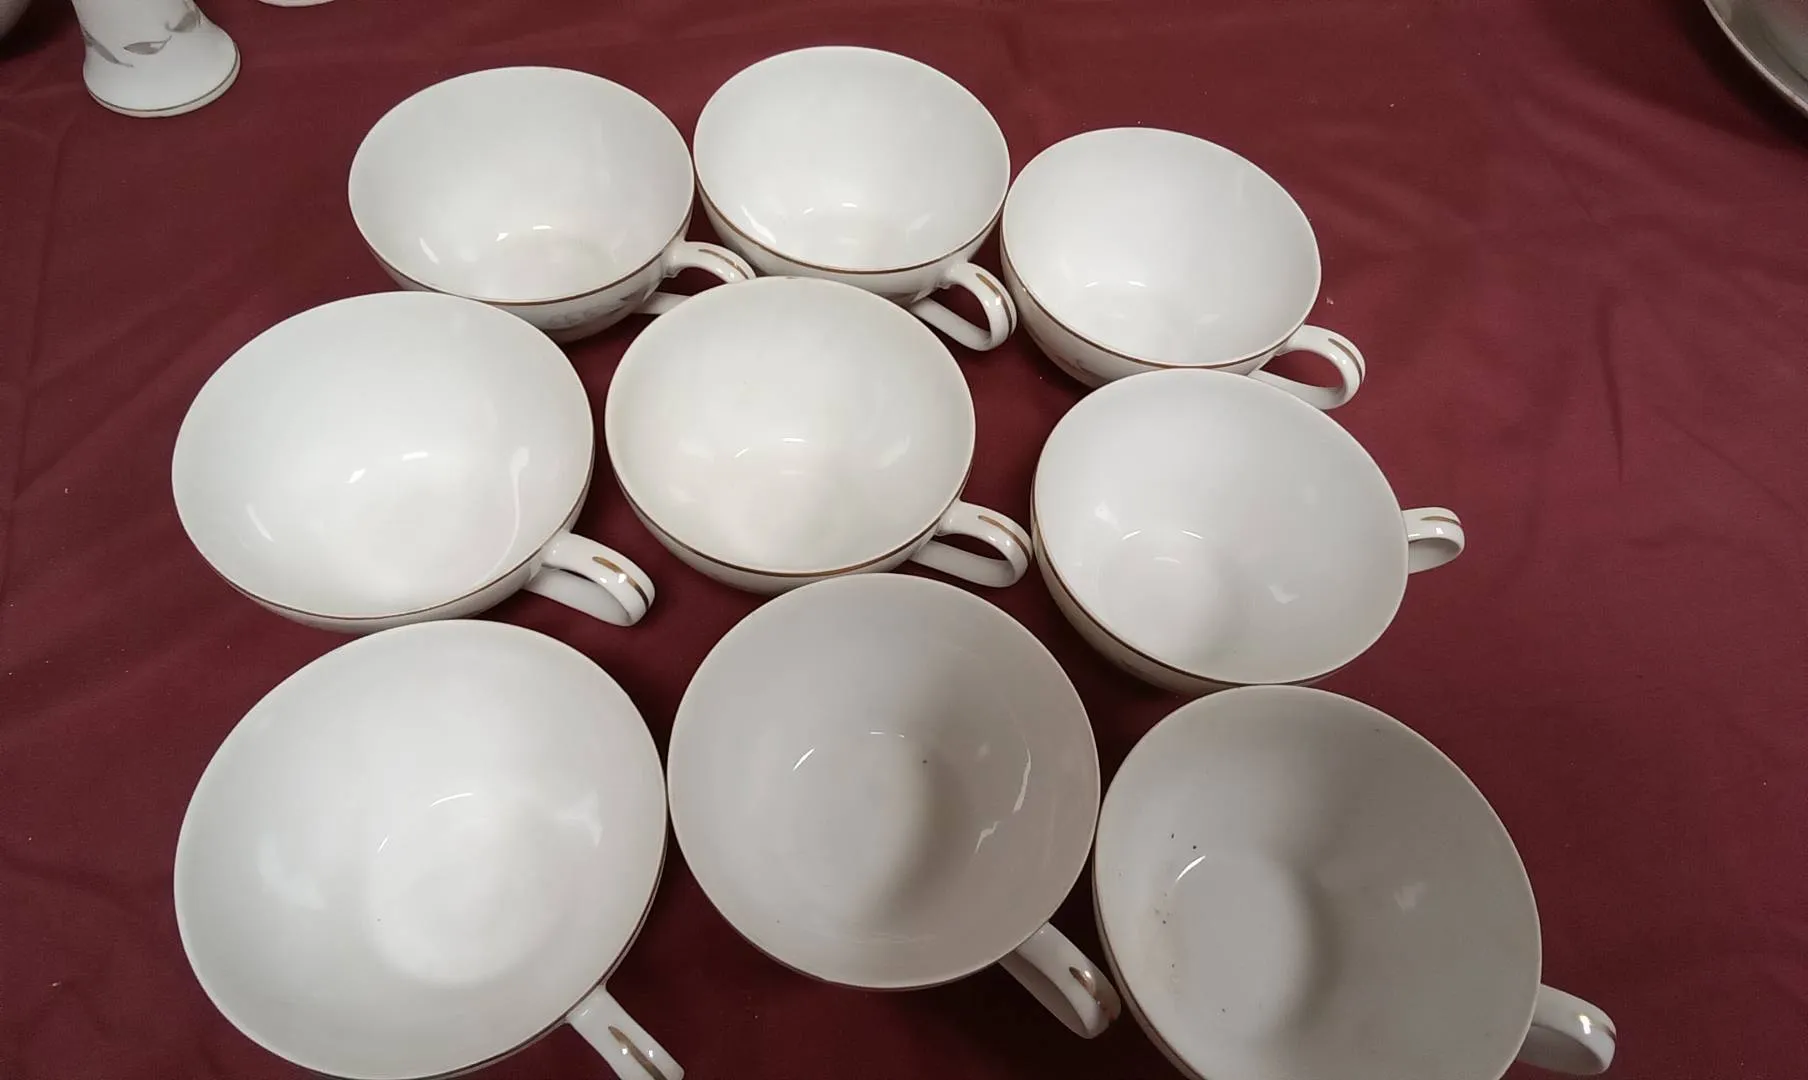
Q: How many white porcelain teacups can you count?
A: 9